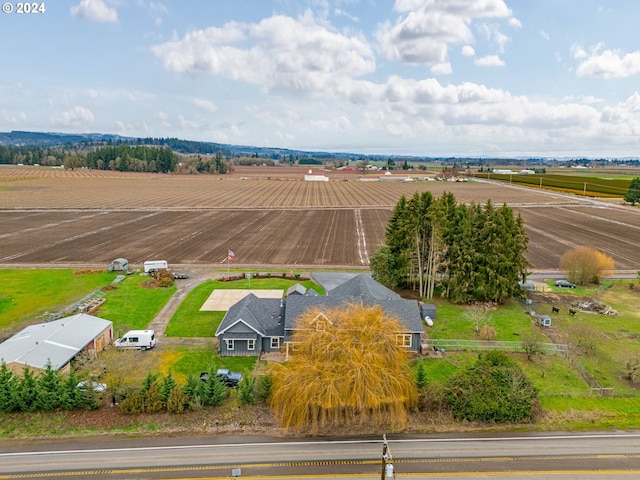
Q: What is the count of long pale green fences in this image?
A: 1